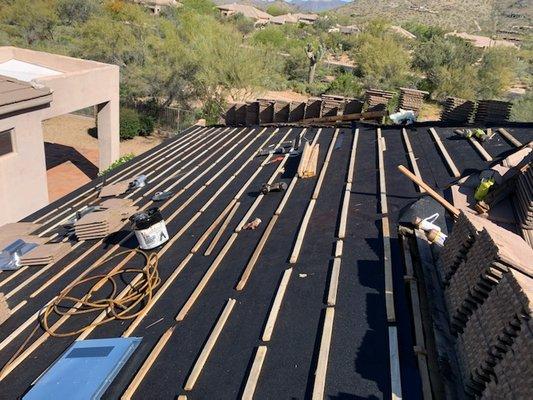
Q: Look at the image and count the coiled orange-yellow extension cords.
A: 1